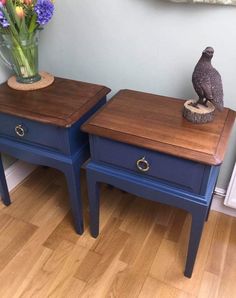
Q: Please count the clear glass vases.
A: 1